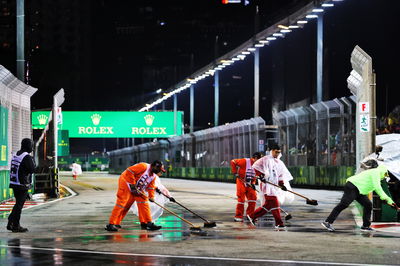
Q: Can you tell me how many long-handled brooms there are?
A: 4